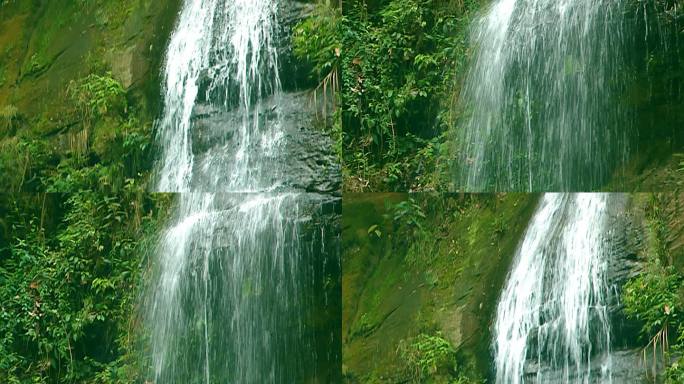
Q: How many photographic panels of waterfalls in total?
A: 4